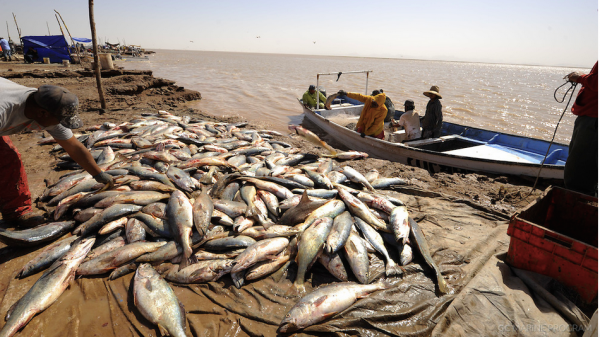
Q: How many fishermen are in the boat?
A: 5